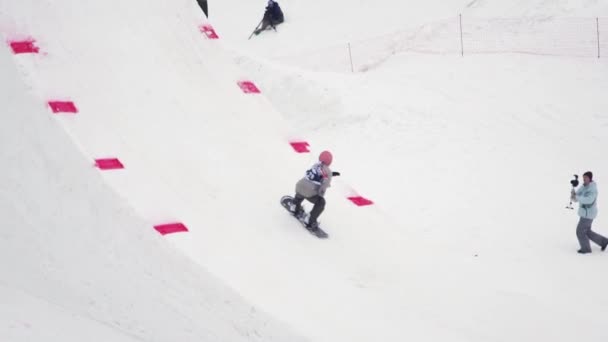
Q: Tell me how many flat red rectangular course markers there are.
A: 8